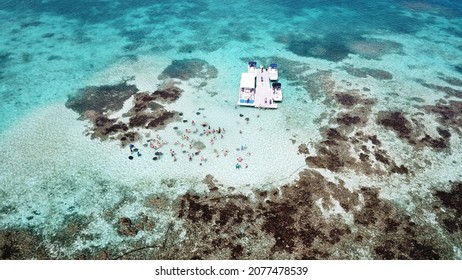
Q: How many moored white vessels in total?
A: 4